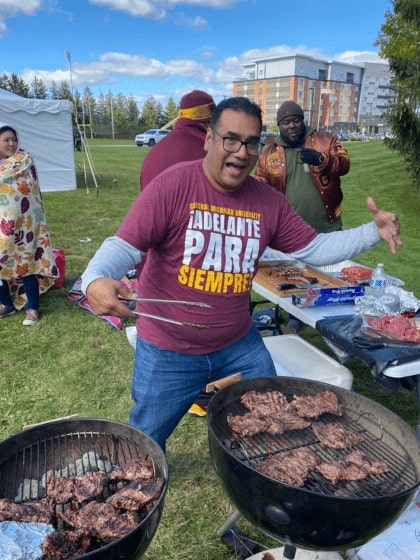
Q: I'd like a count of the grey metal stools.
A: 0